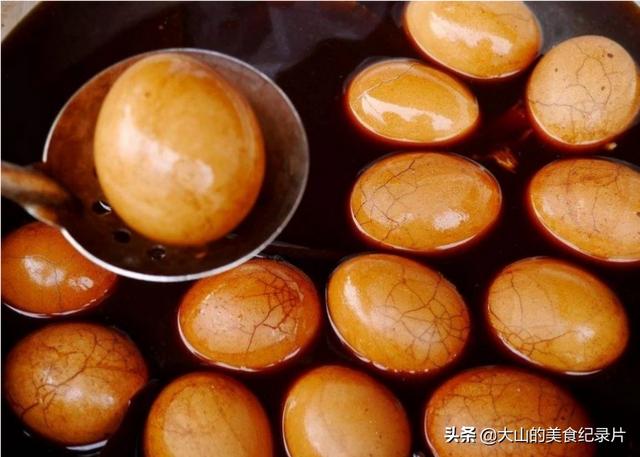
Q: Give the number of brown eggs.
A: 14